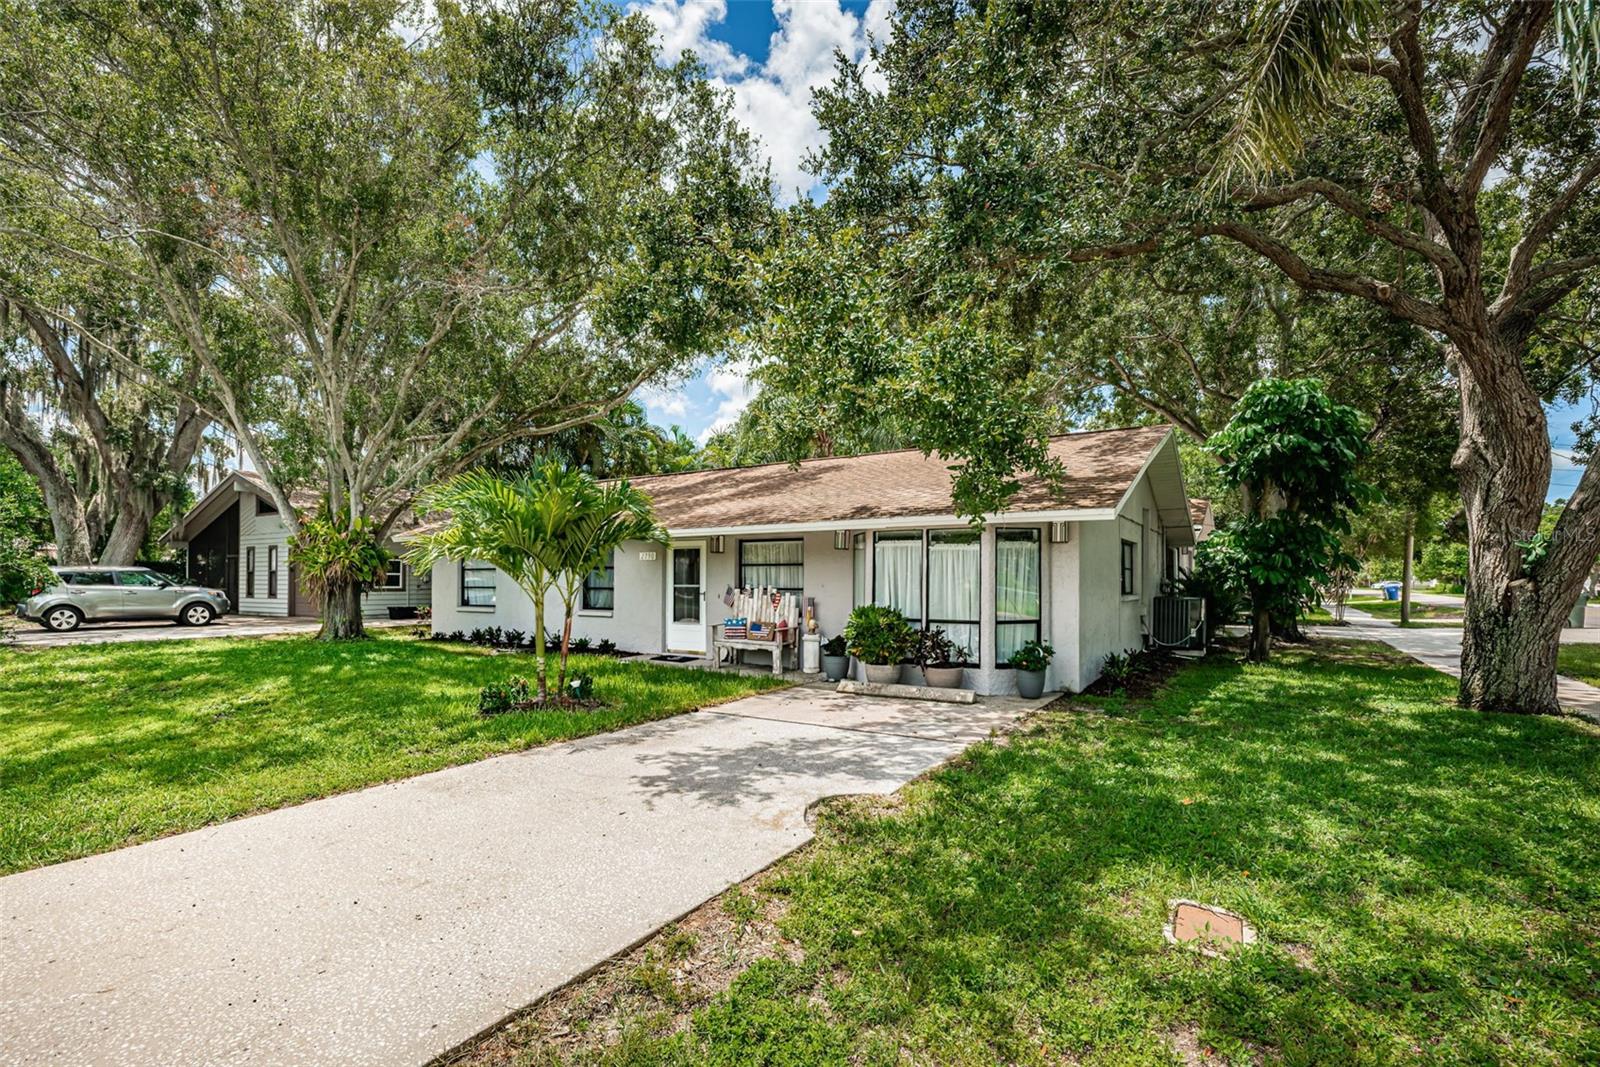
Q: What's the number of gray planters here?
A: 2